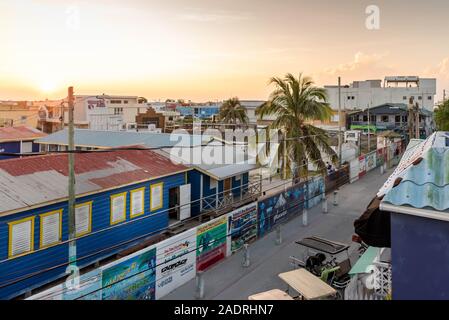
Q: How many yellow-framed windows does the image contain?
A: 6